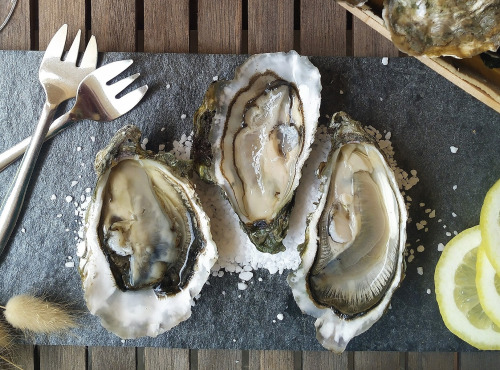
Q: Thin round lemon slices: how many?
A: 3